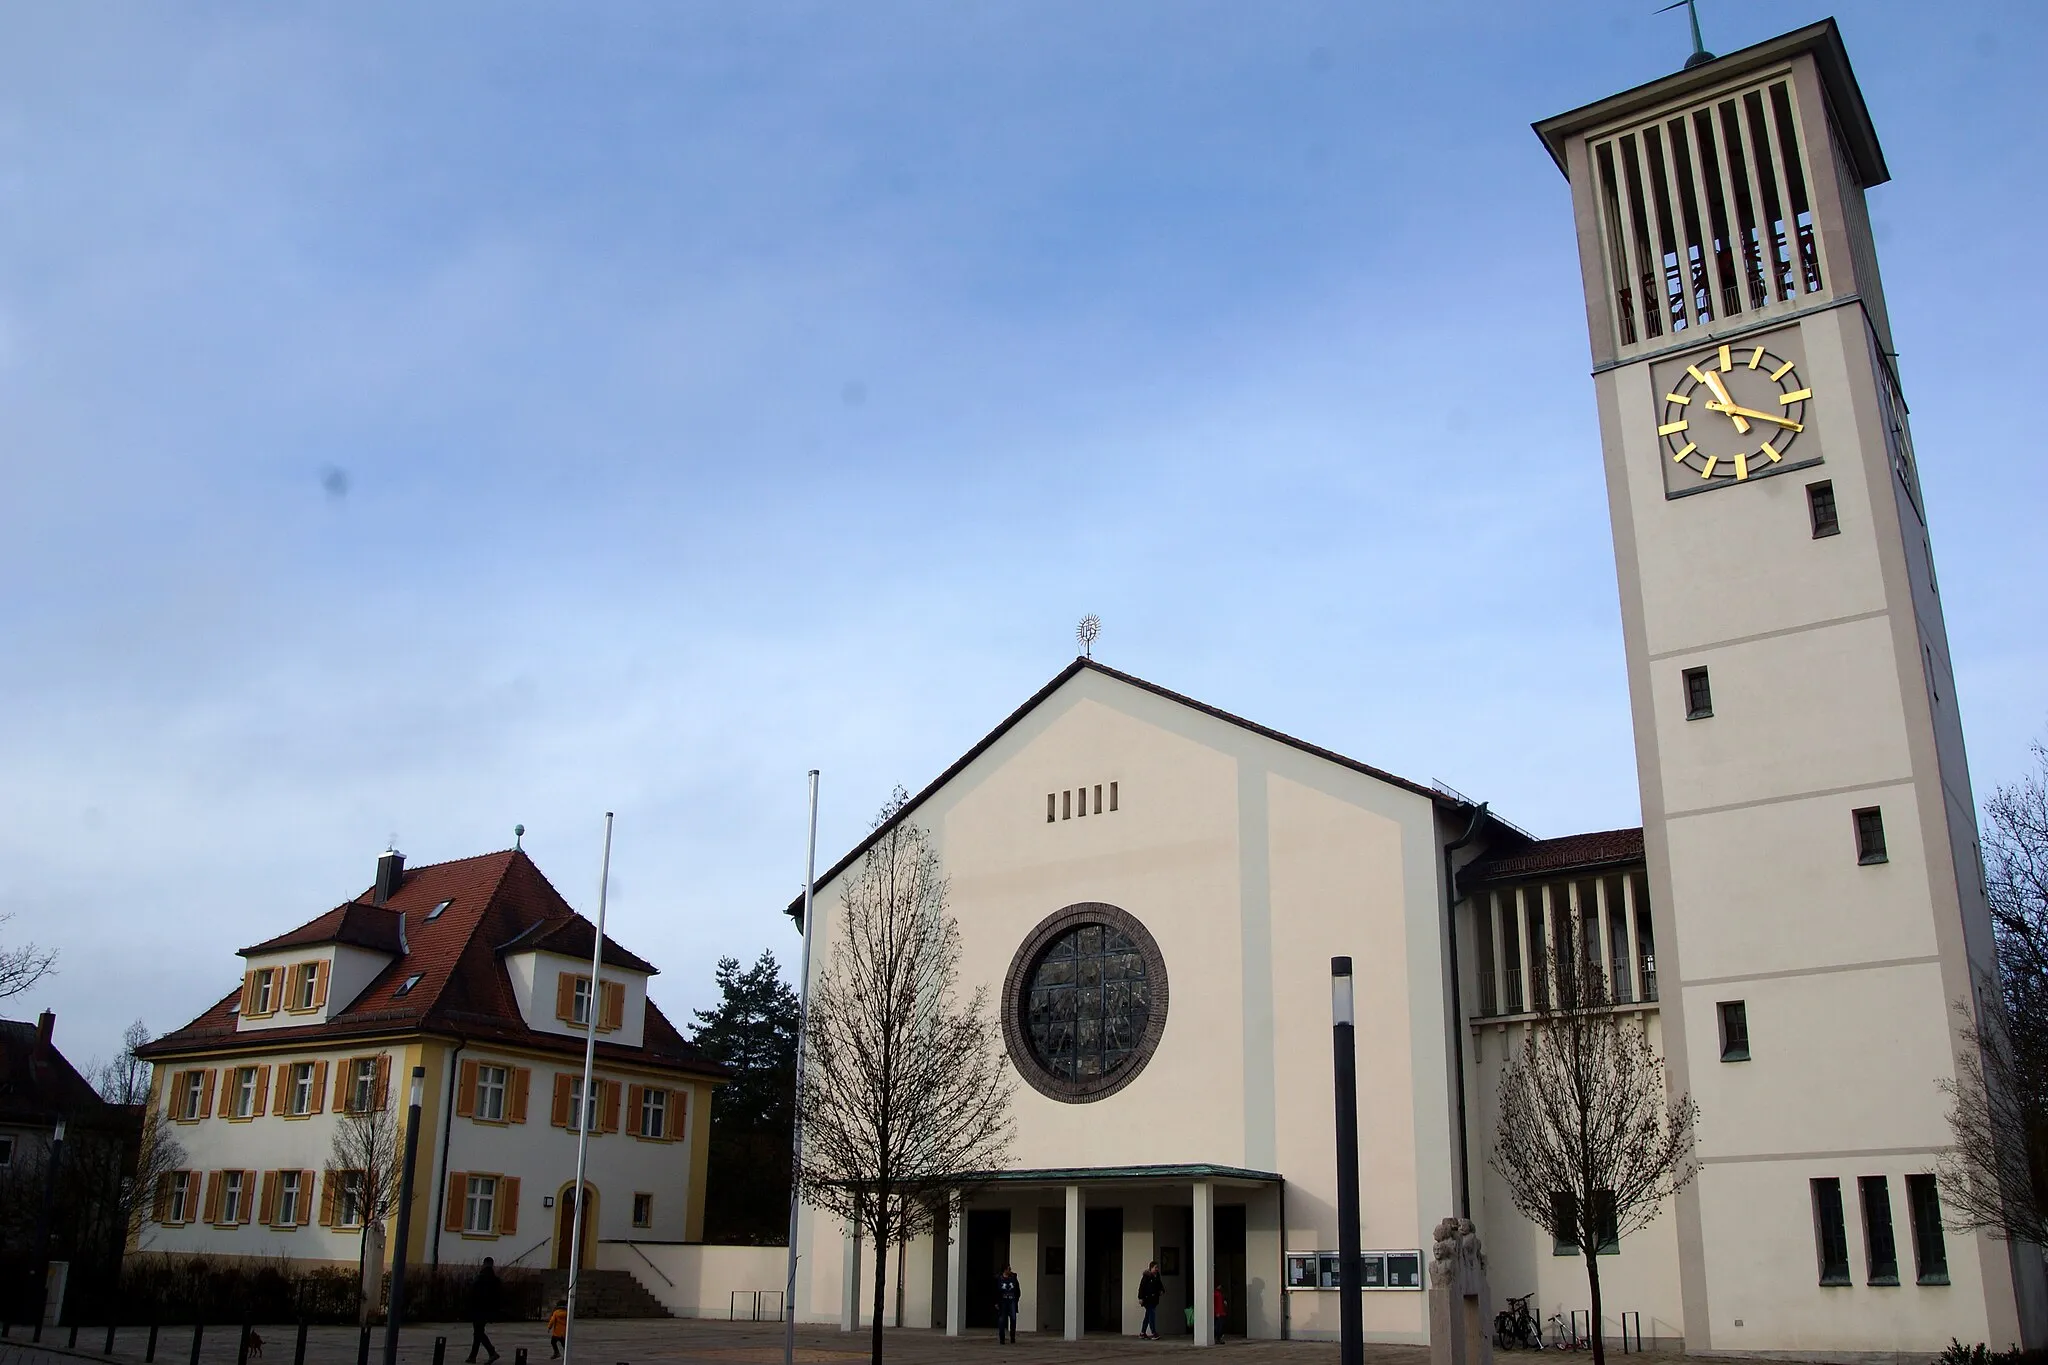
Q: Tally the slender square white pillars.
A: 4